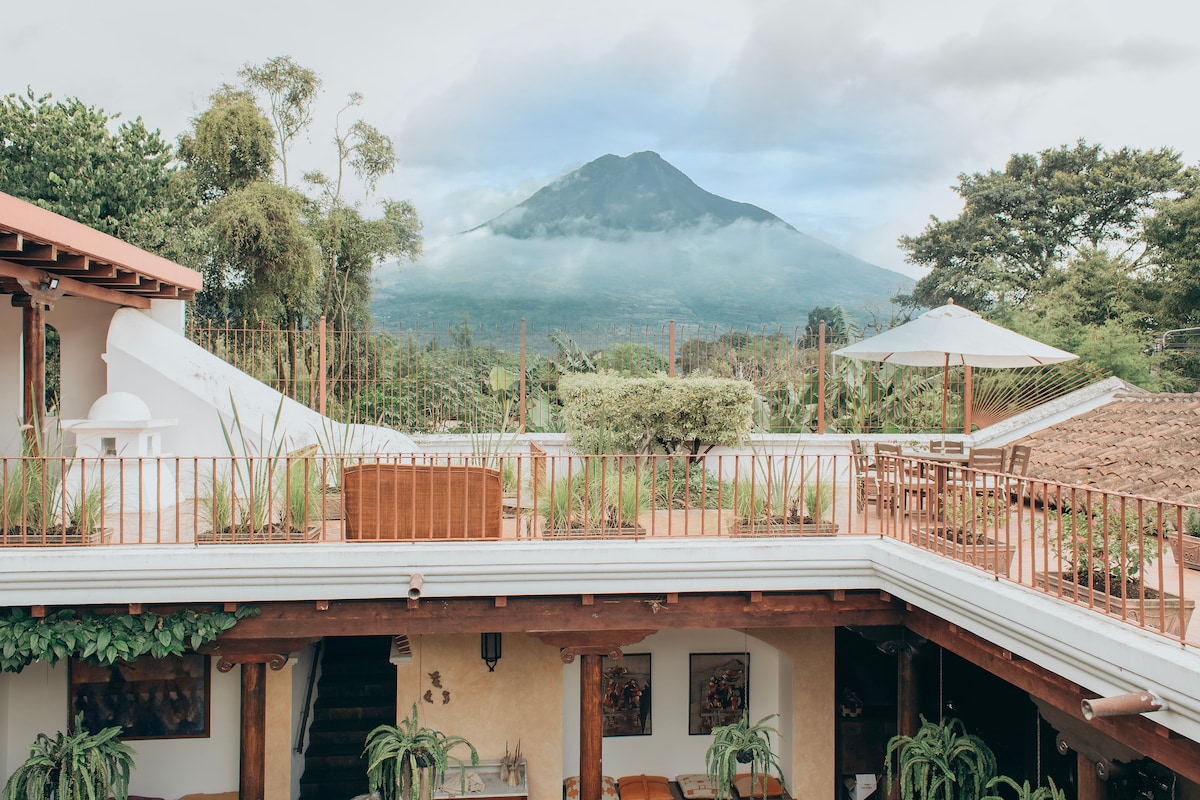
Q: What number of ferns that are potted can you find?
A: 5